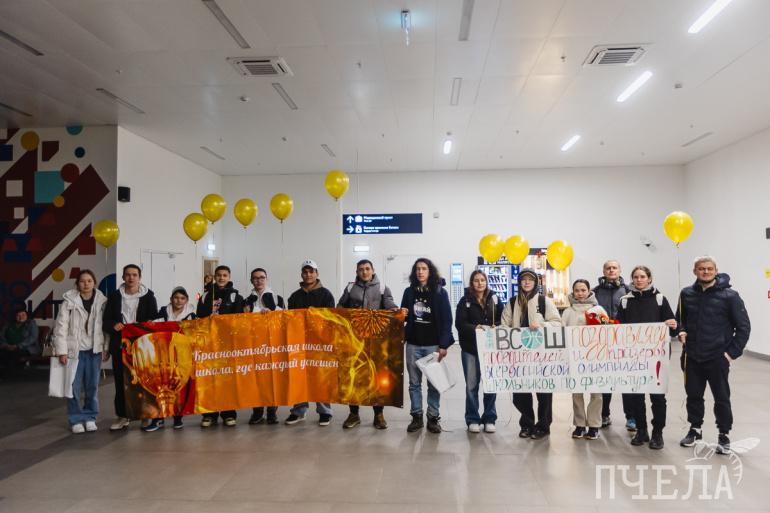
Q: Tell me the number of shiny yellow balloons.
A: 10